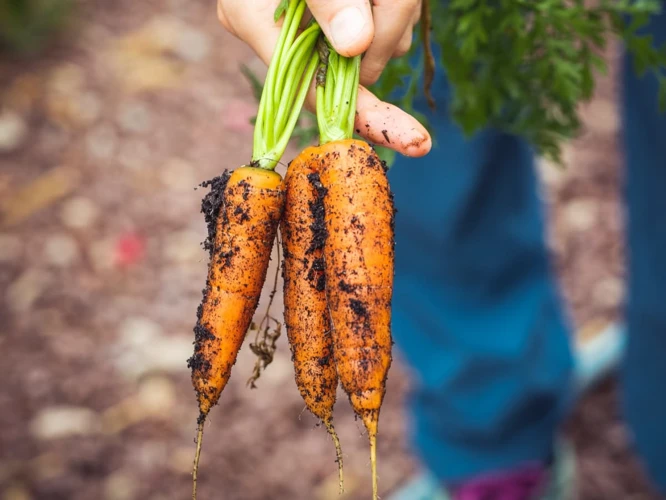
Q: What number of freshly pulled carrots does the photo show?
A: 3